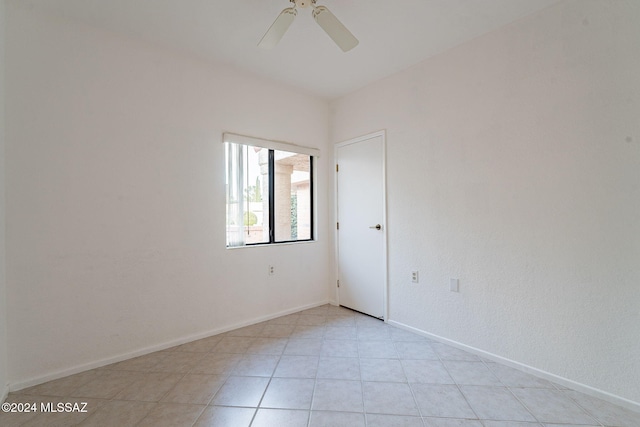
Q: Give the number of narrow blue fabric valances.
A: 0